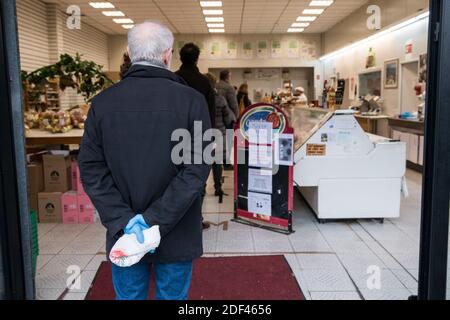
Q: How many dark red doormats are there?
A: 1